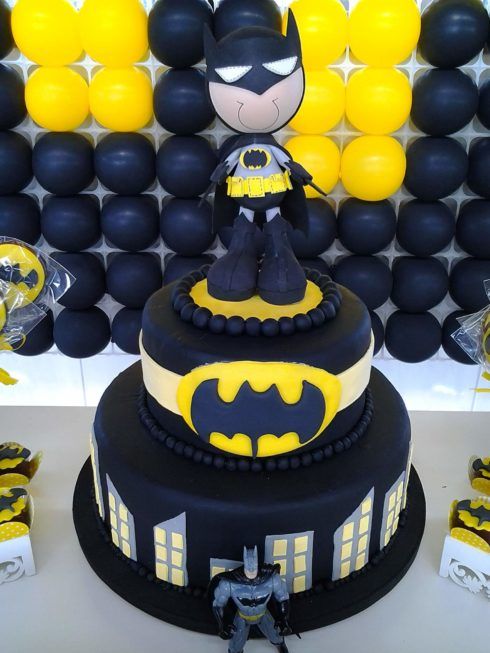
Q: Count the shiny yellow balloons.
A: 10